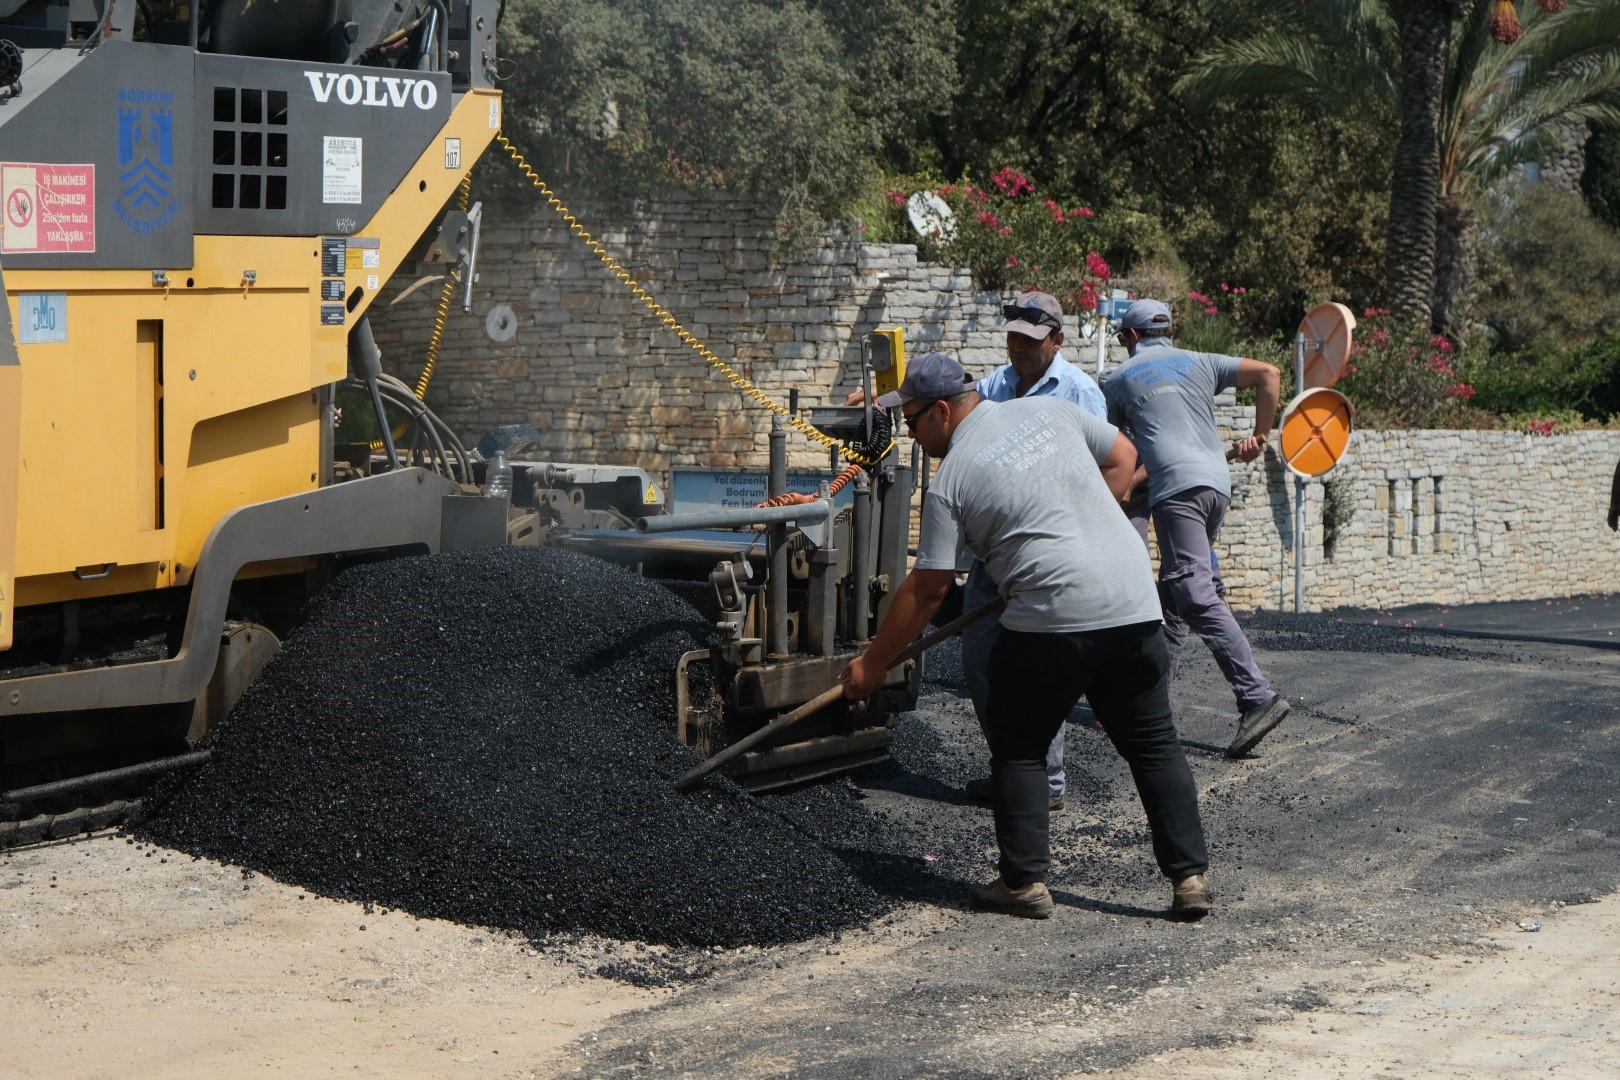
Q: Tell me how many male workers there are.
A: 3